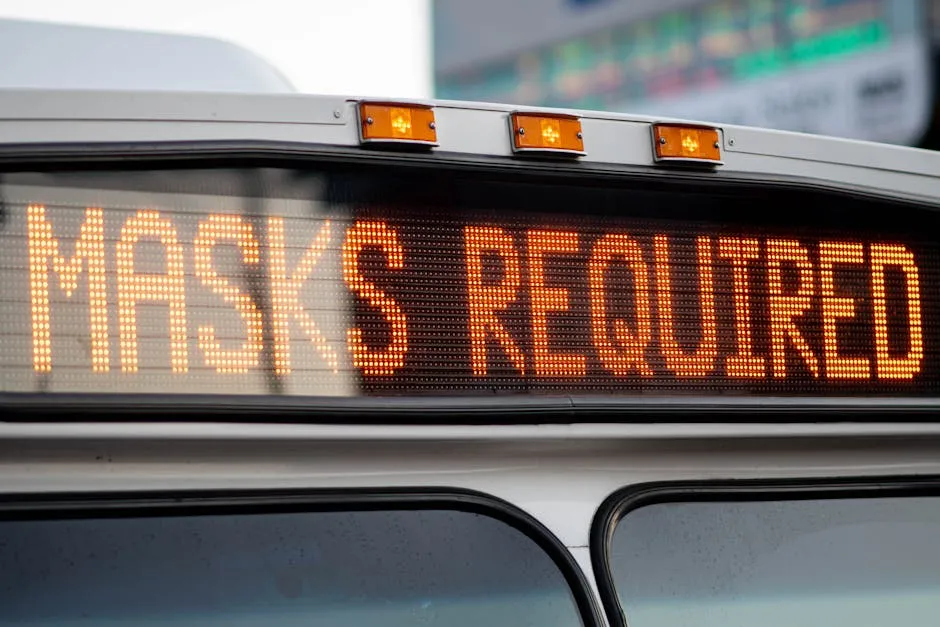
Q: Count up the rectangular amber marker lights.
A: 3